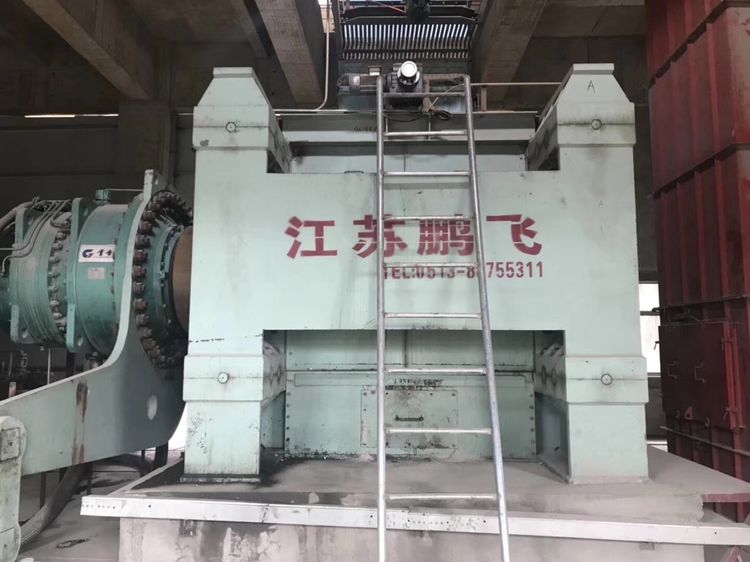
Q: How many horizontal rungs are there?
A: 9